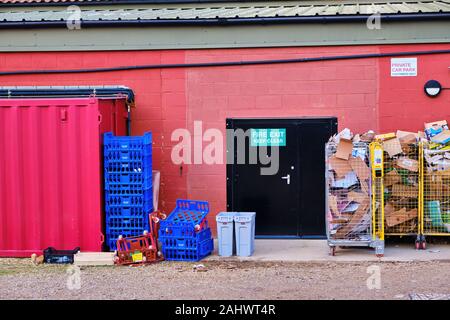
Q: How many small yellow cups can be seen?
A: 0